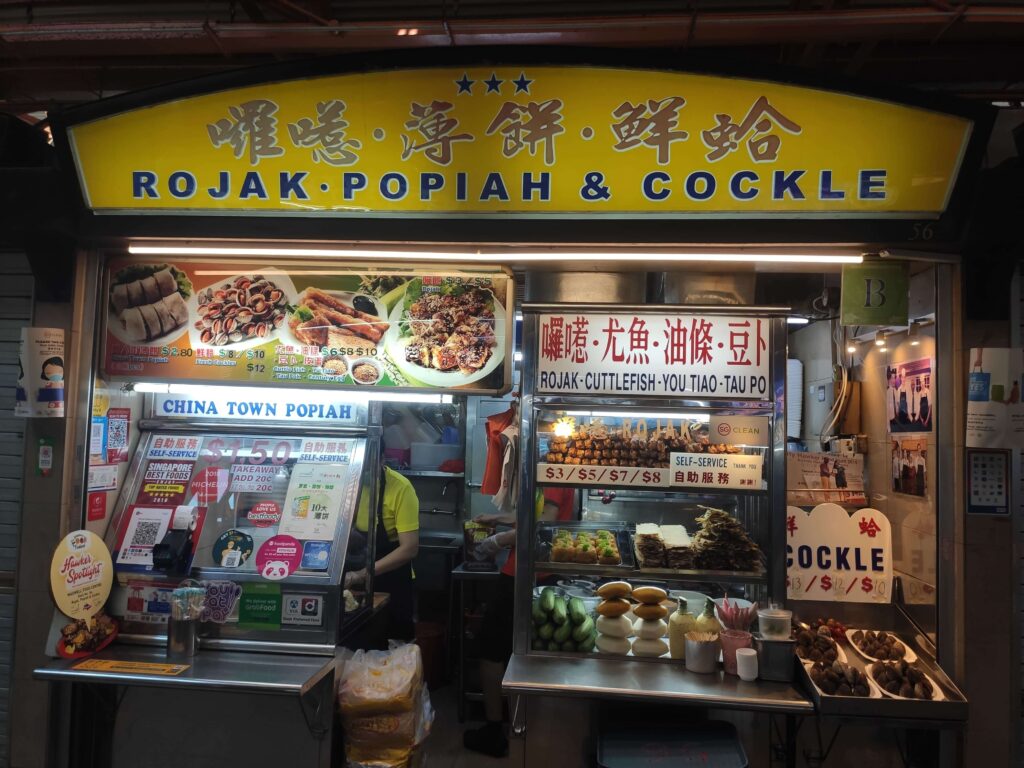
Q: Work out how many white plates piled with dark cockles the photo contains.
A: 4